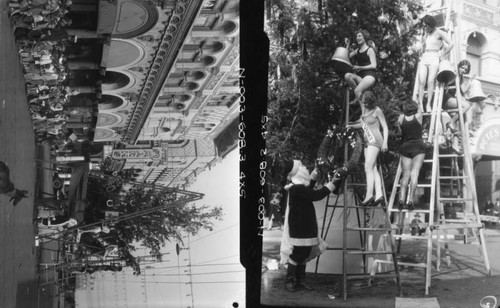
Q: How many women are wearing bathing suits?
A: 5